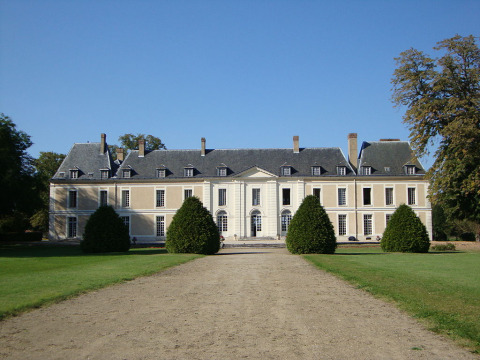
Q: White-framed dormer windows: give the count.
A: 11